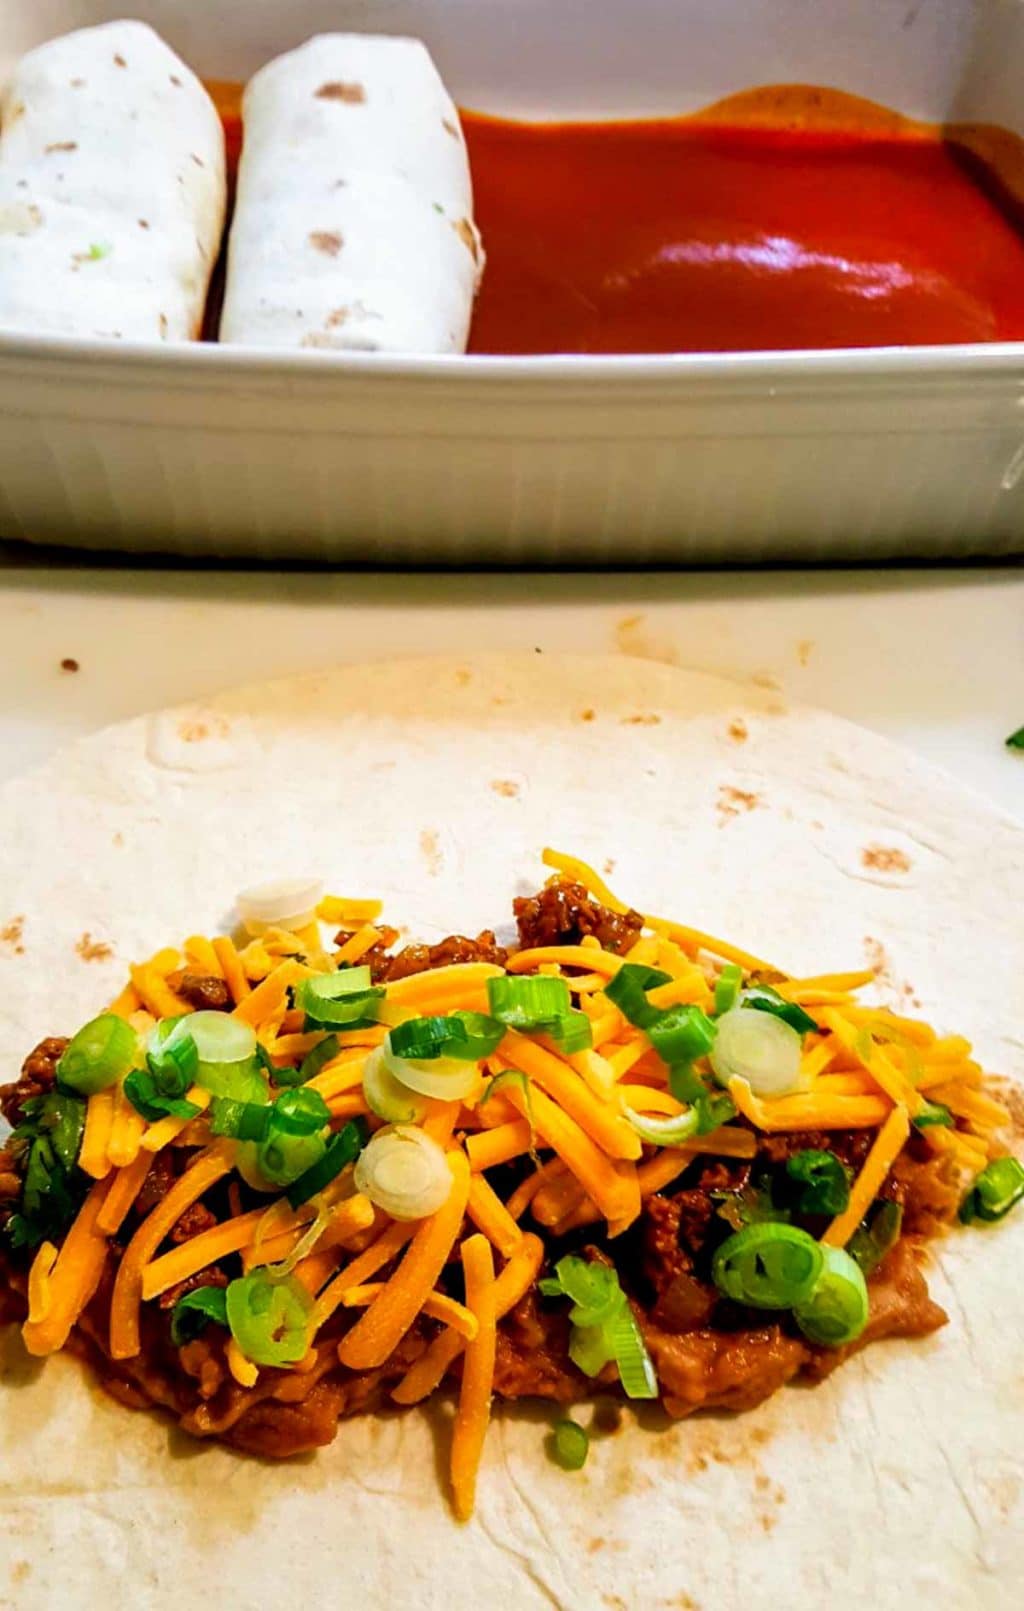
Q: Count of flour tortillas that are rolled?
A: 2